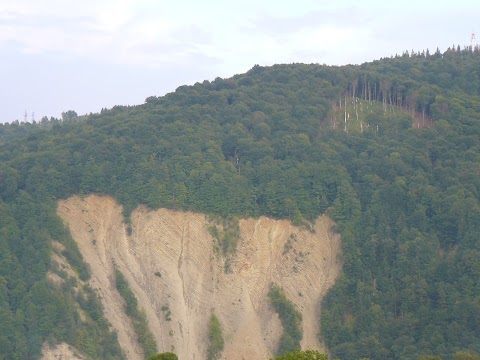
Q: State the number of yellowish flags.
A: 0